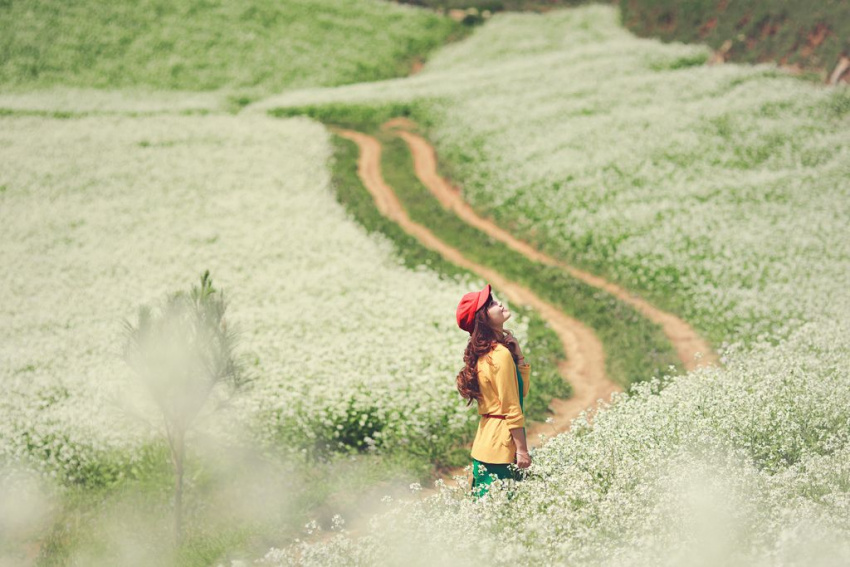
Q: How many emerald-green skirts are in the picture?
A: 1